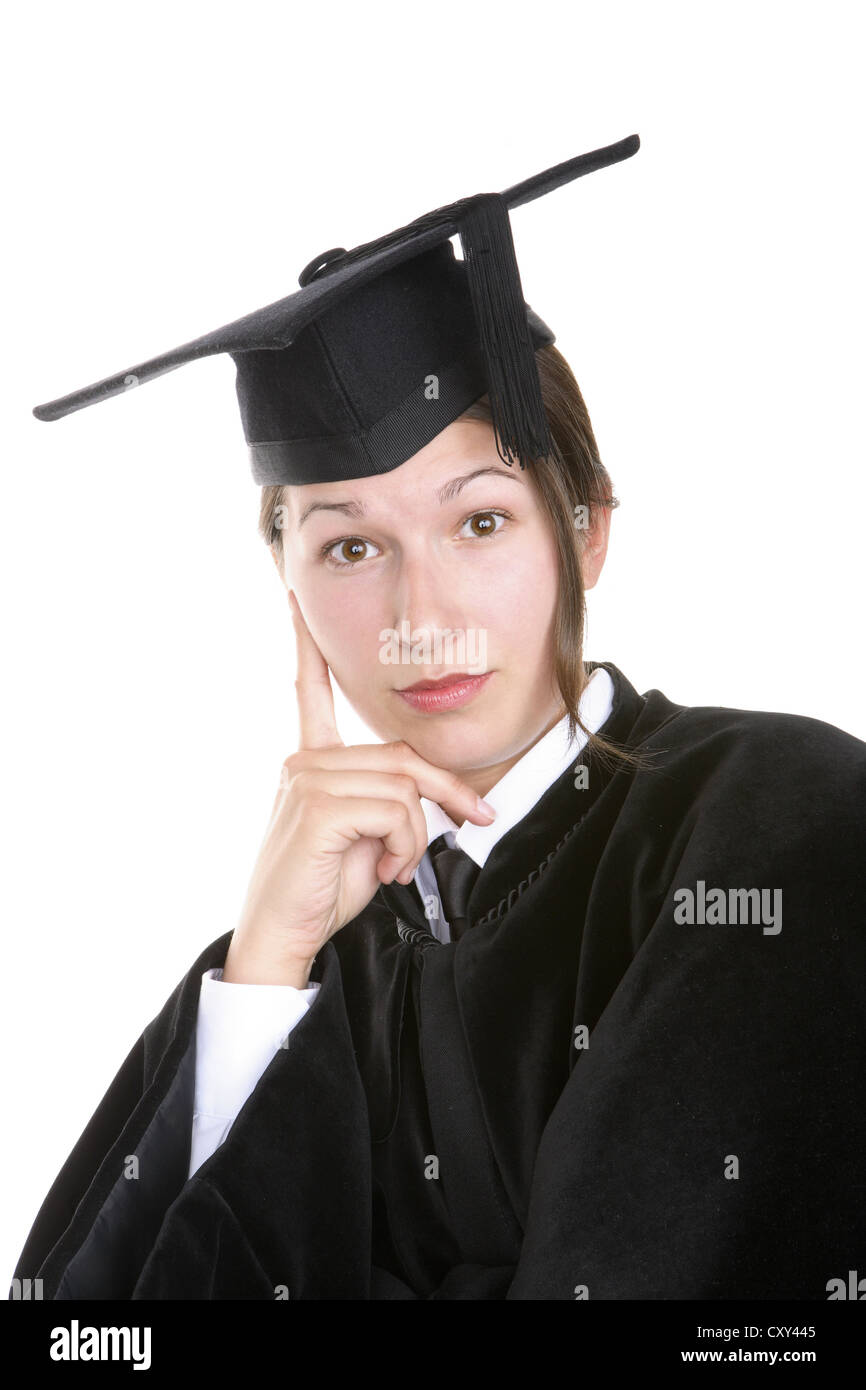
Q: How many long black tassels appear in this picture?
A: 1